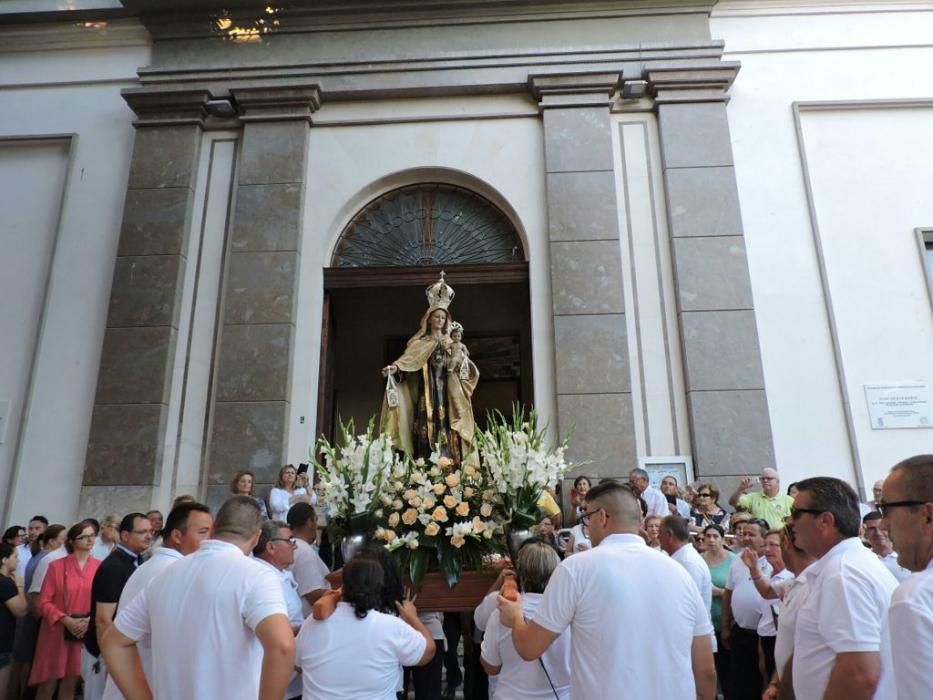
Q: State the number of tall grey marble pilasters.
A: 4